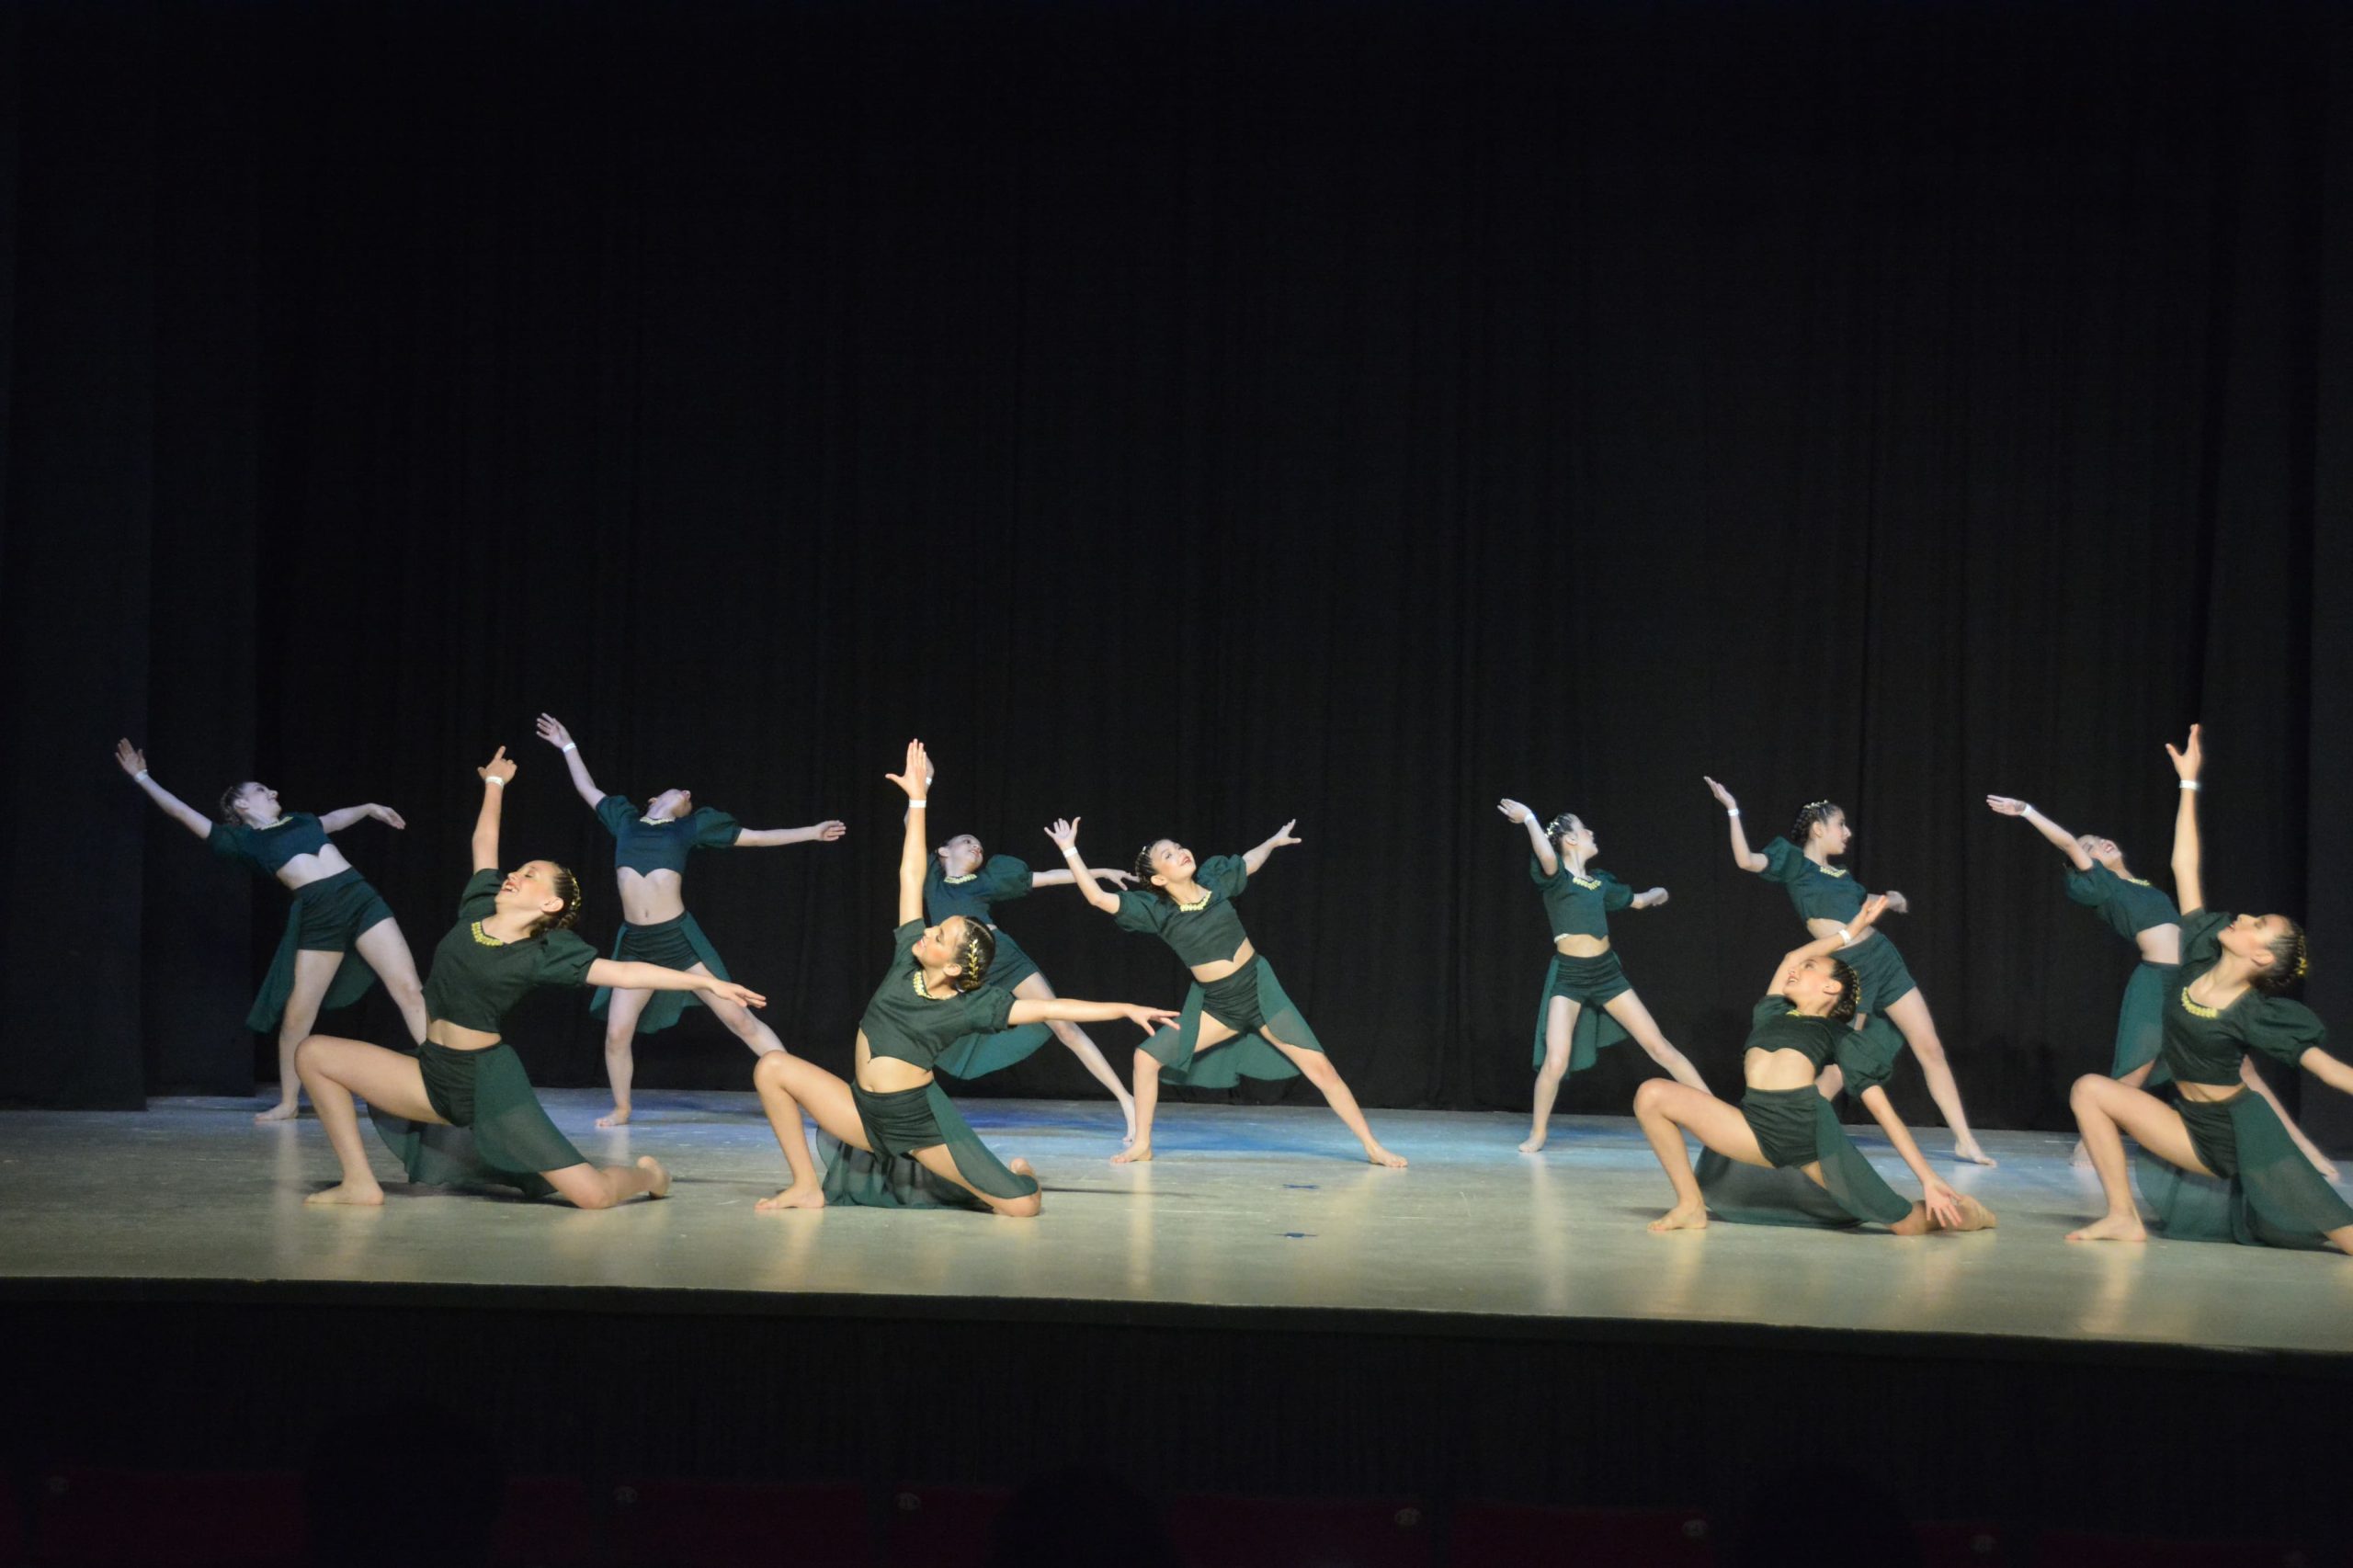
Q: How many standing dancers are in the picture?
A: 7